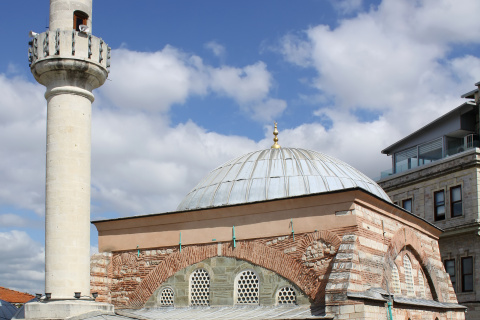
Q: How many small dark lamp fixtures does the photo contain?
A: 4